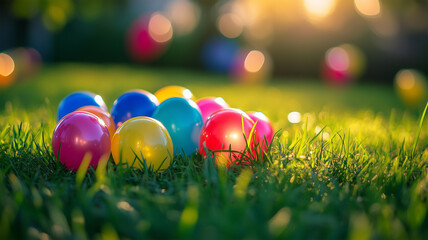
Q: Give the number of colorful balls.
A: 10